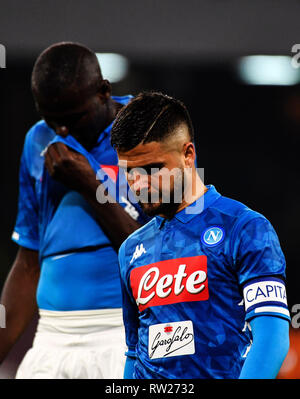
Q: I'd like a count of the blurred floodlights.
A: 2